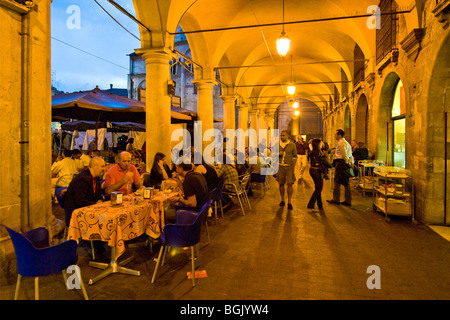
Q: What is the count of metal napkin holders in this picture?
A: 2